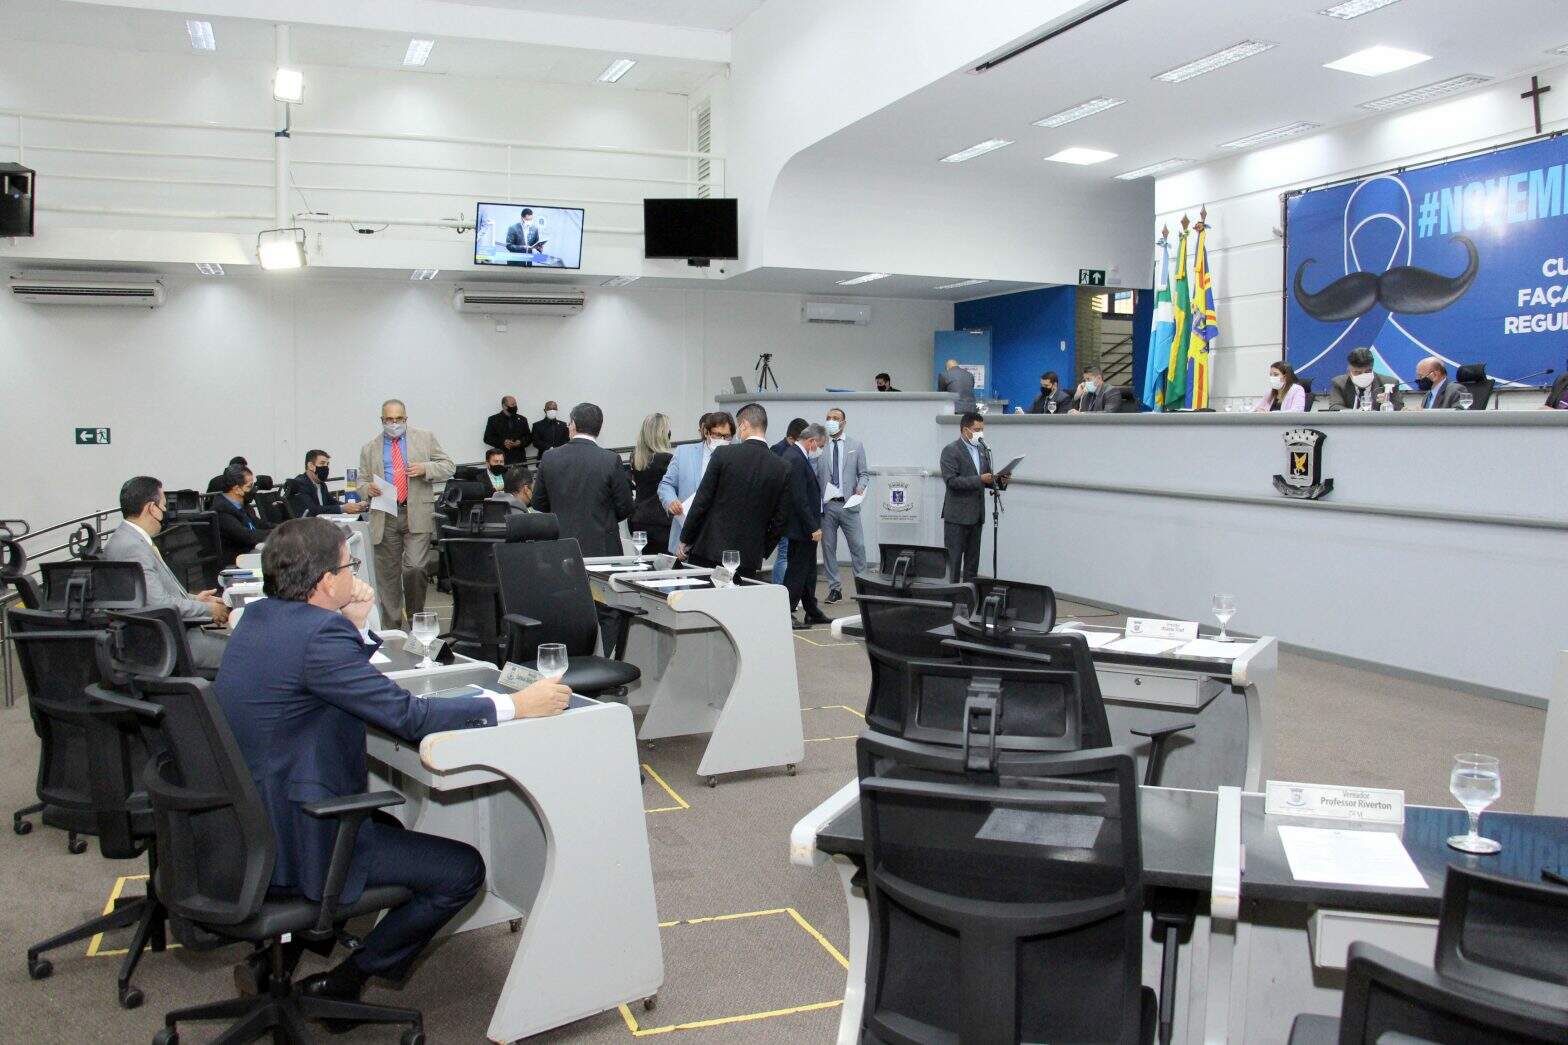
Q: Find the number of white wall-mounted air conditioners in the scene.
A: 3